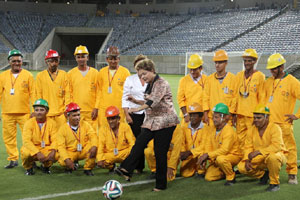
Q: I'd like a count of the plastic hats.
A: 14